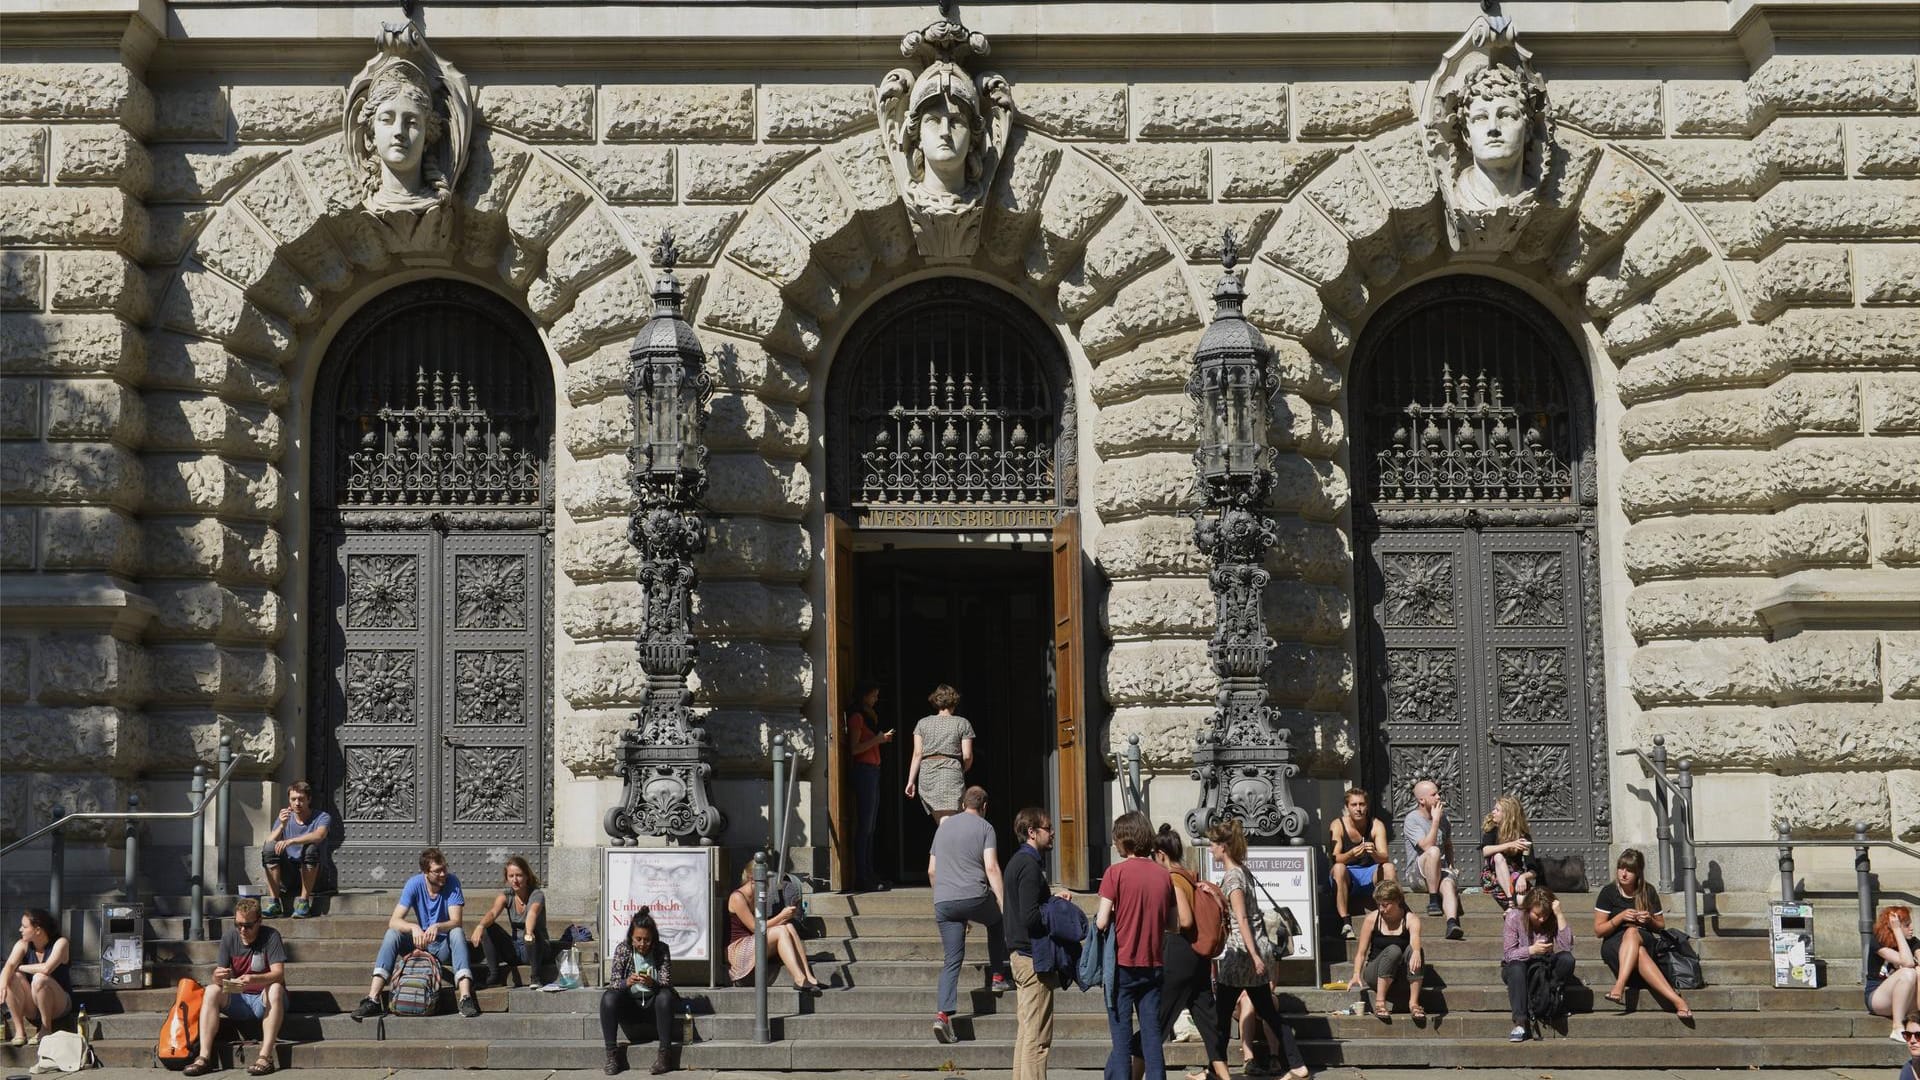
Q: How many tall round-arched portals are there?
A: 3